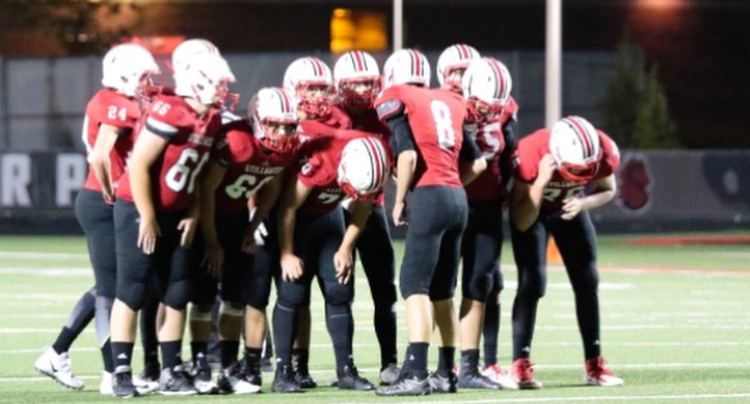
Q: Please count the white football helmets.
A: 11